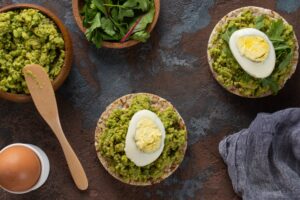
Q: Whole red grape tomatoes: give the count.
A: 0